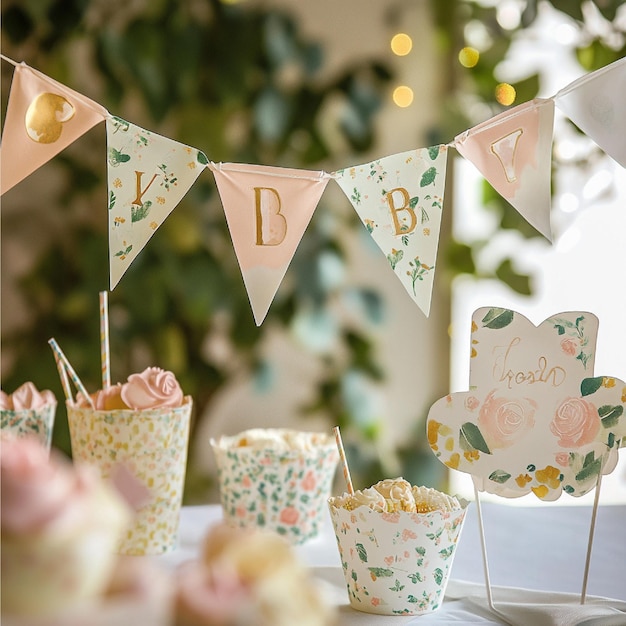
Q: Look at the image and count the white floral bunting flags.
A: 2